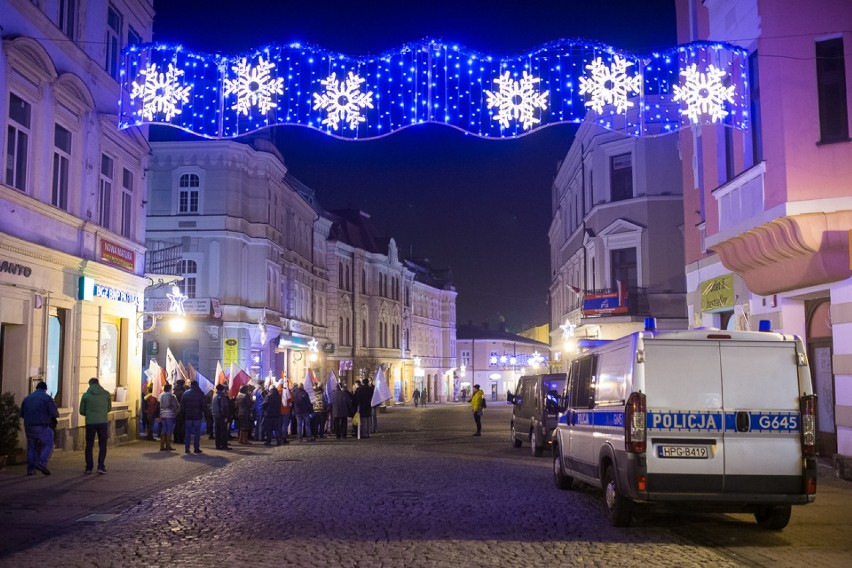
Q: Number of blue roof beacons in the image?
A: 2